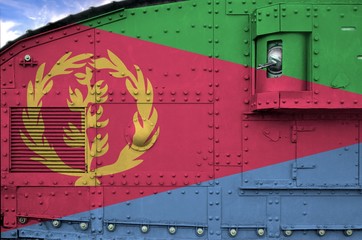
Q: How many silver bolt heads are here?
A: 13